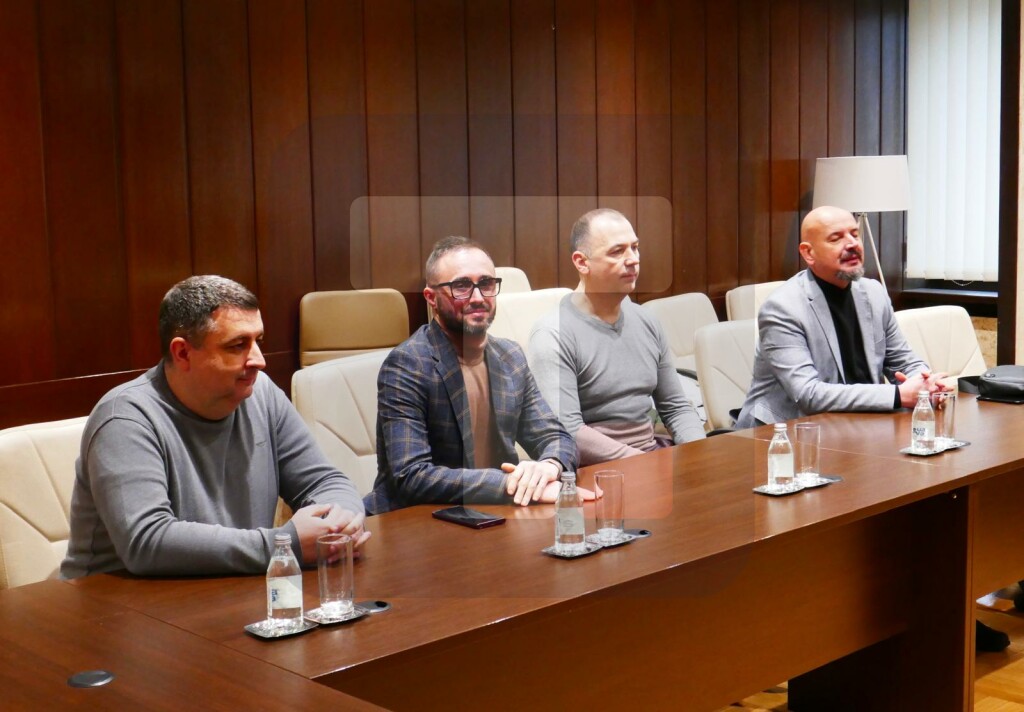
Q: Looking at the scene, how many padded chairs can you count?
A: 9